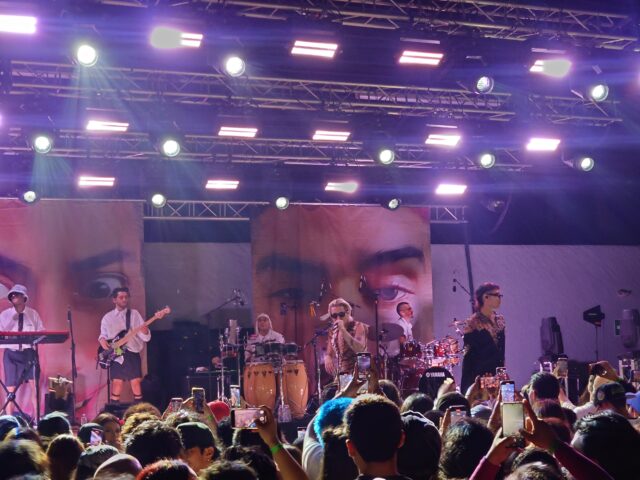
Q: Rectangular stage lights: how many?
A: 14